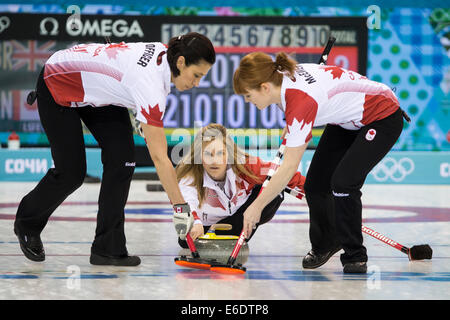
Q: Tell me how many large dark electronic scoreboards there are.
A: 1